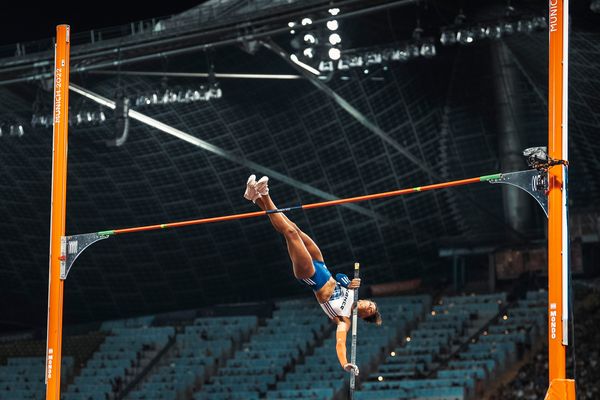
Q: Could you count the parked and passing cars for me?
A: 0